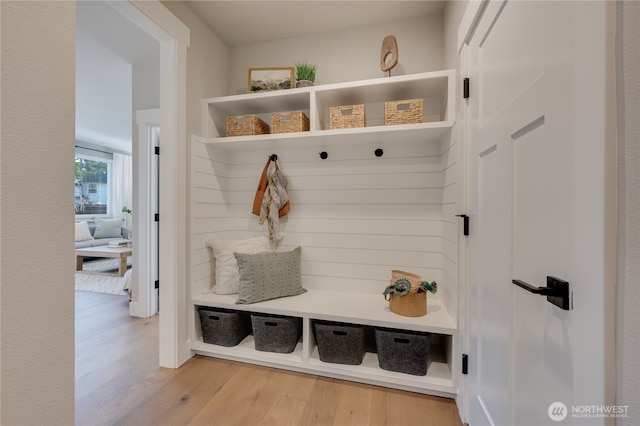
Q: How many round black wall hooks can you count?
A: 3